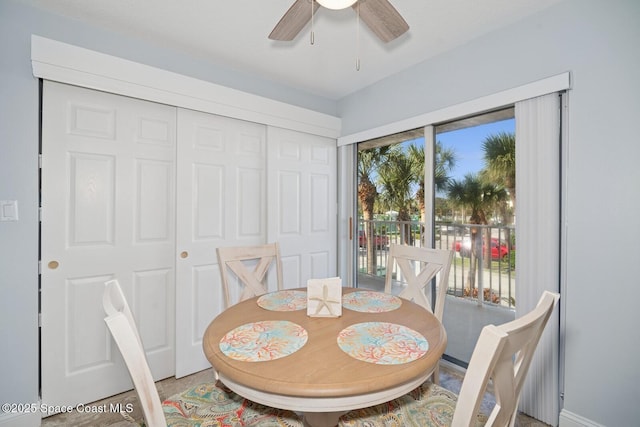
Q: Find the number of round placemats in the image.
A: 4